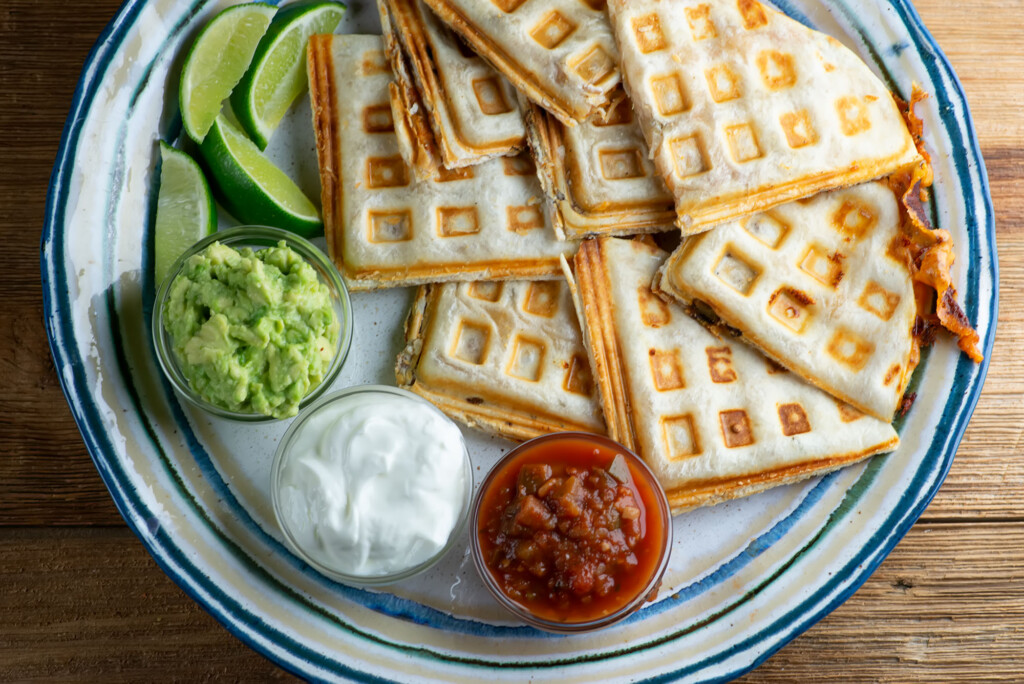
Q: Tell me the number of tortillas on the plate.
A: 8